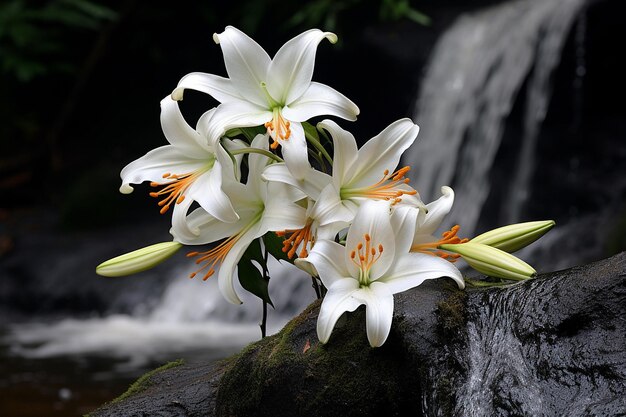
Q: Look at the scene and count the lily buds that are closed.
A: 3